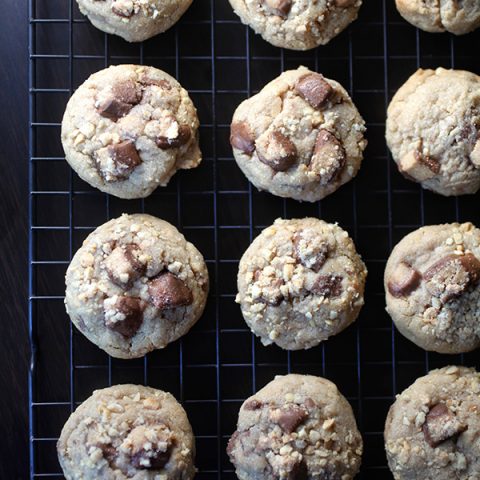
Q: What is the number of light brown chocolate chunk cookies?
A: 12